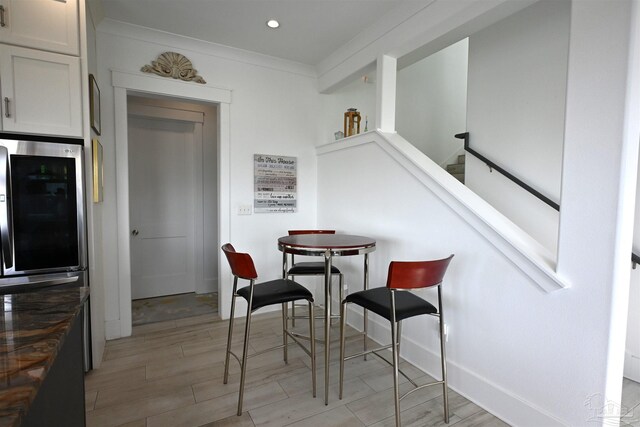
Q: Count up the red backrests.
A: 3